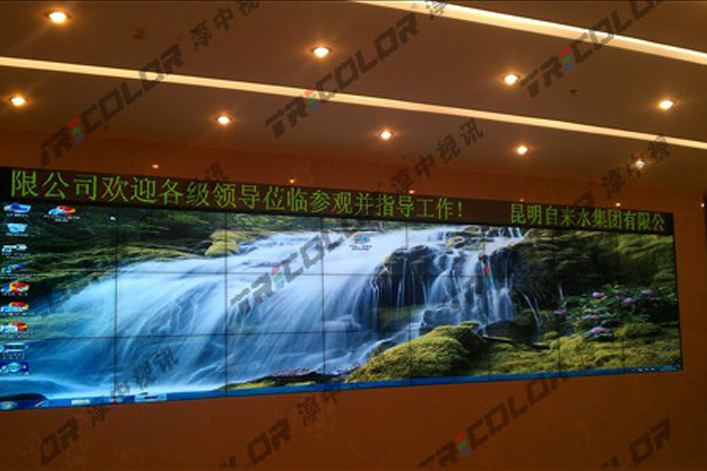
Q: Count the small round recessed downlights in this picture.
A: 9